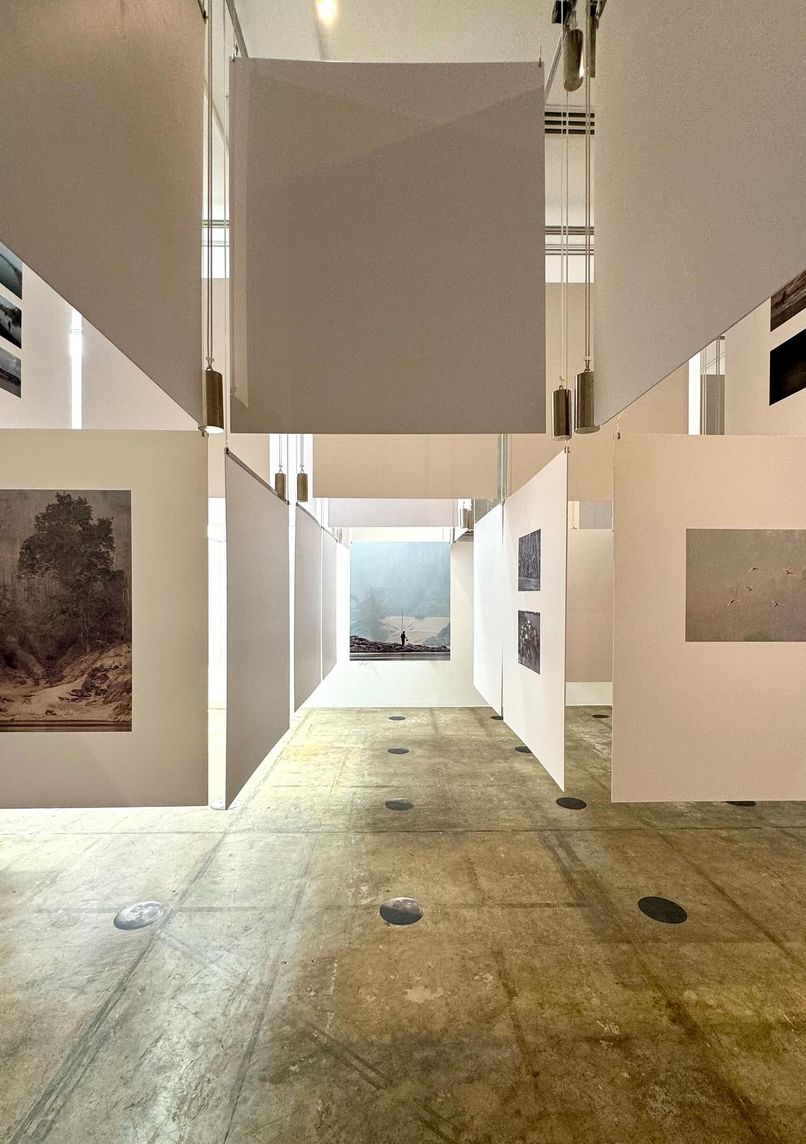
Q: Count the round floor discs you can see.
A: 12